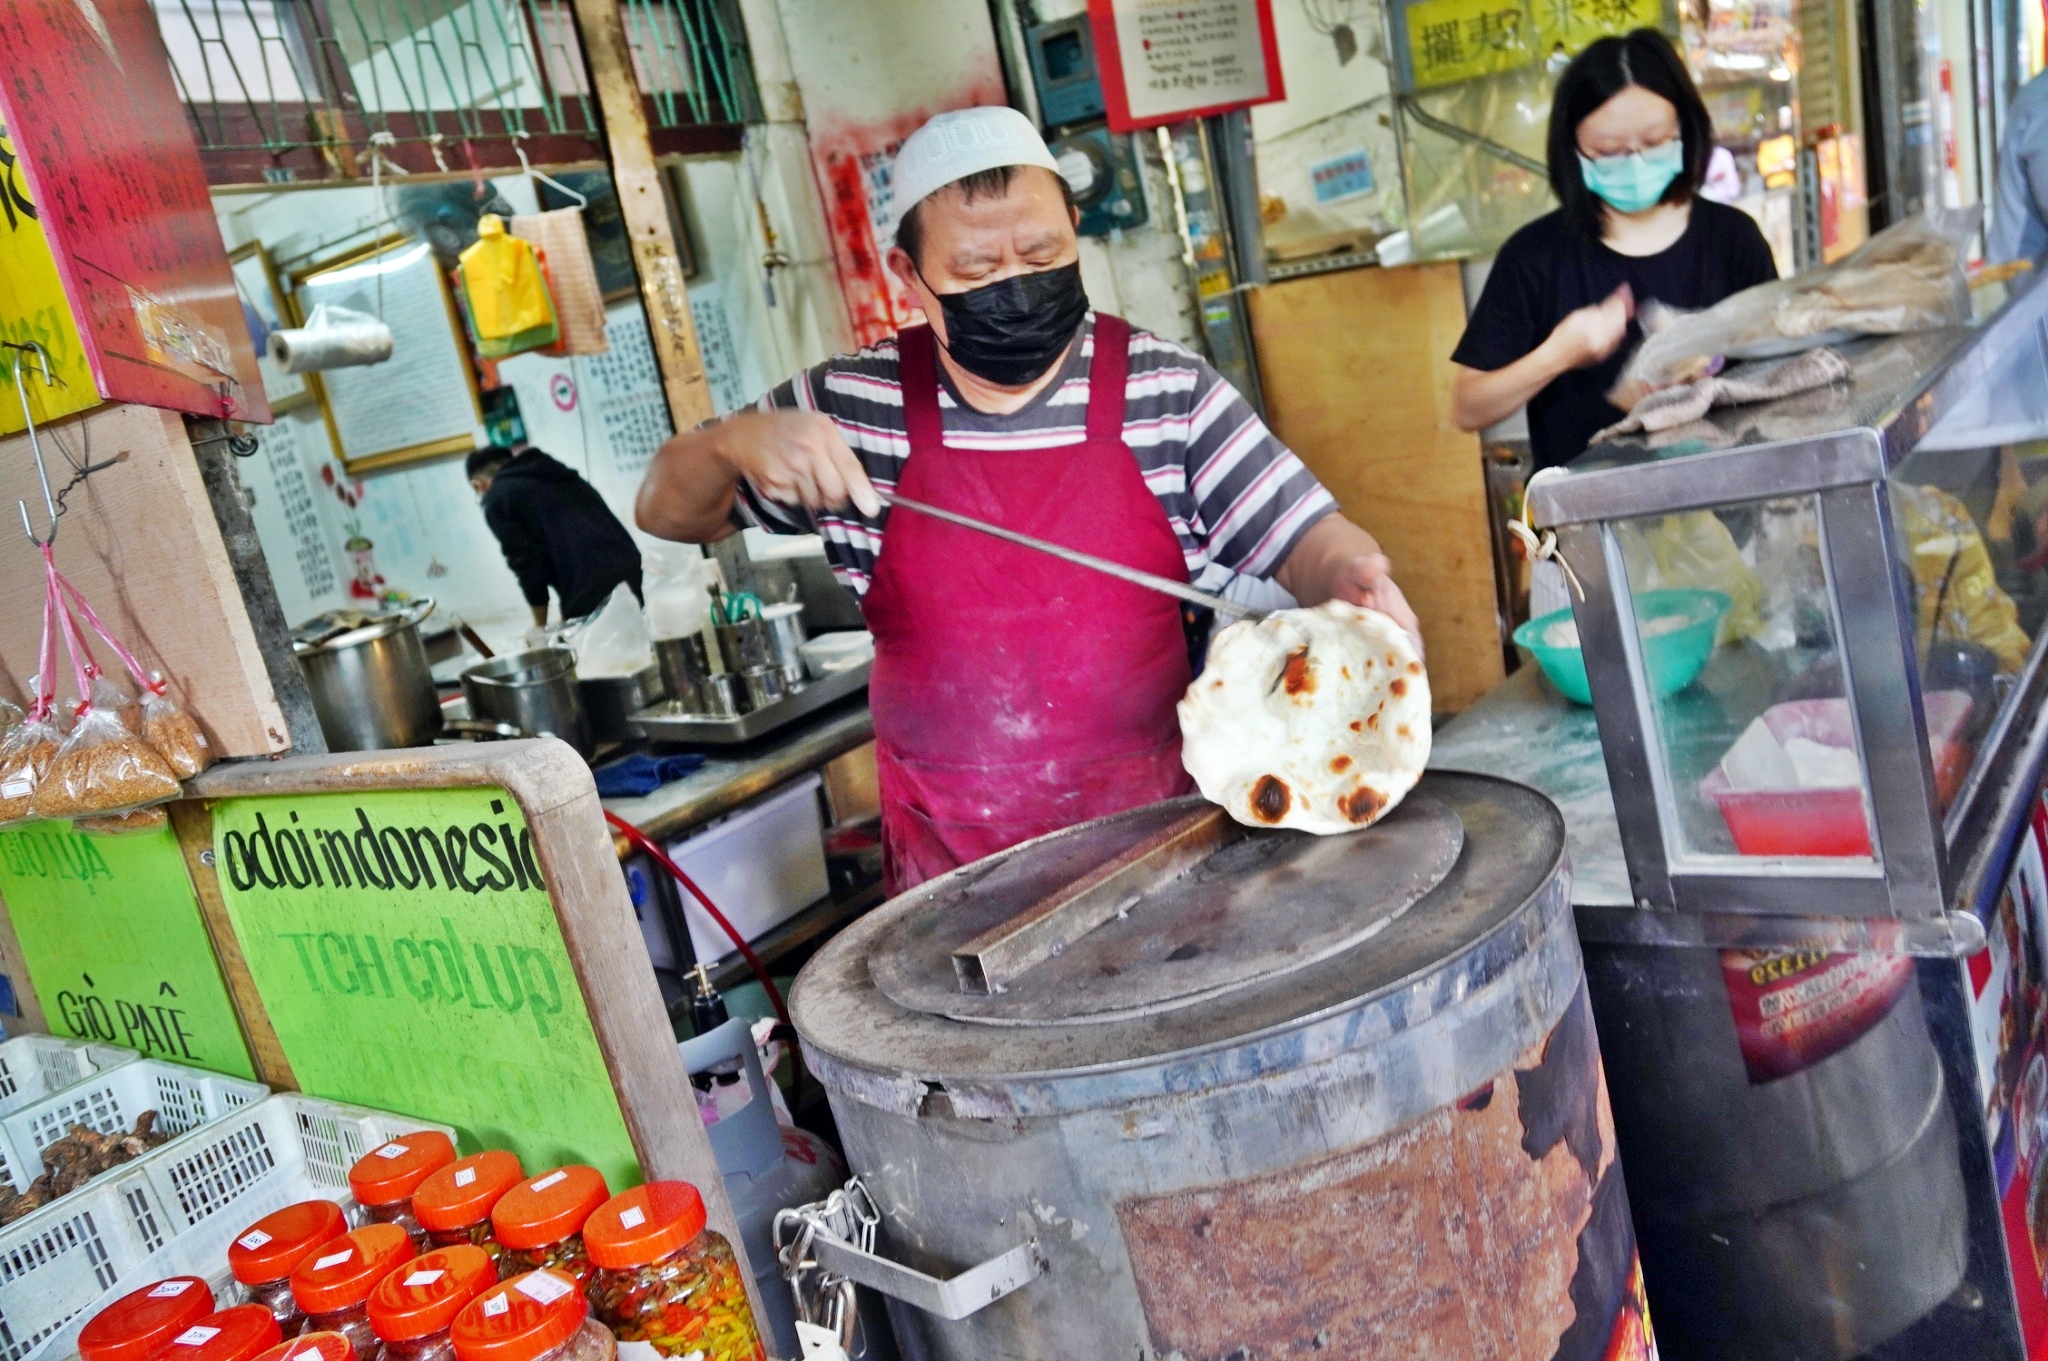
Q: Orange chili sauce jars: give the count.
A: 11